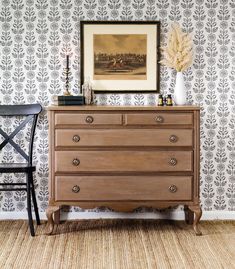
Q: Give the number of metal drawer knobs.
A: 8